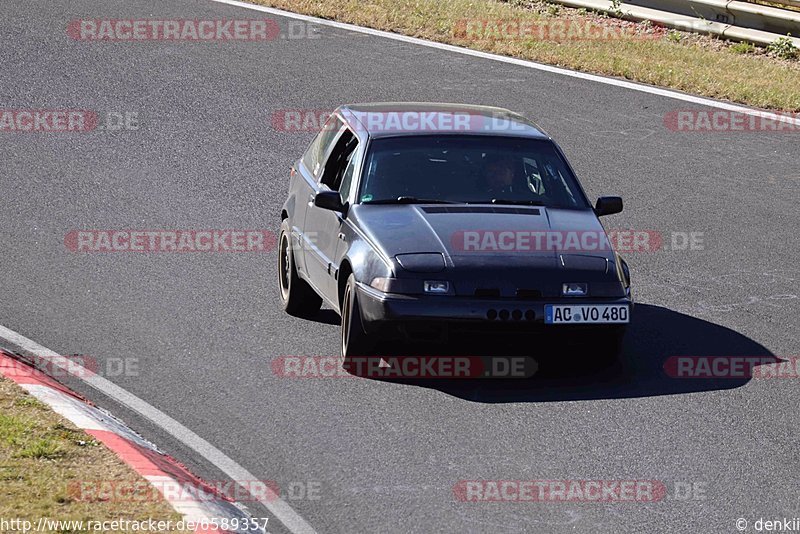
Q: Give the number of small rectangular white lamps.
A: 2